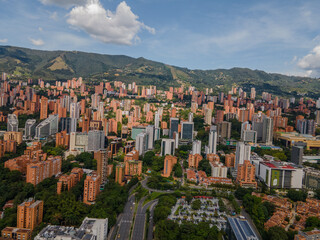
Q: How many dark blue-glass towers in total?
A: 2